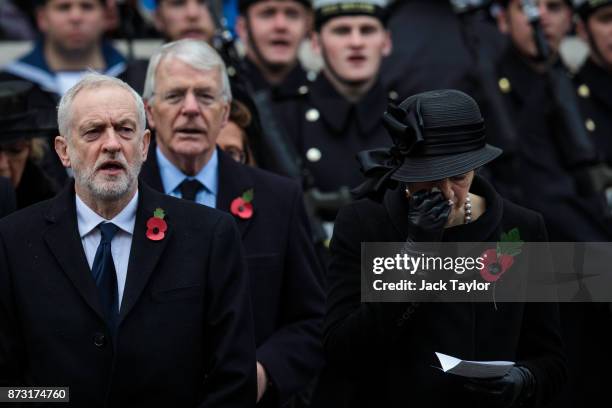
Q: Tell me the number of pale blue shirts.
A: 2